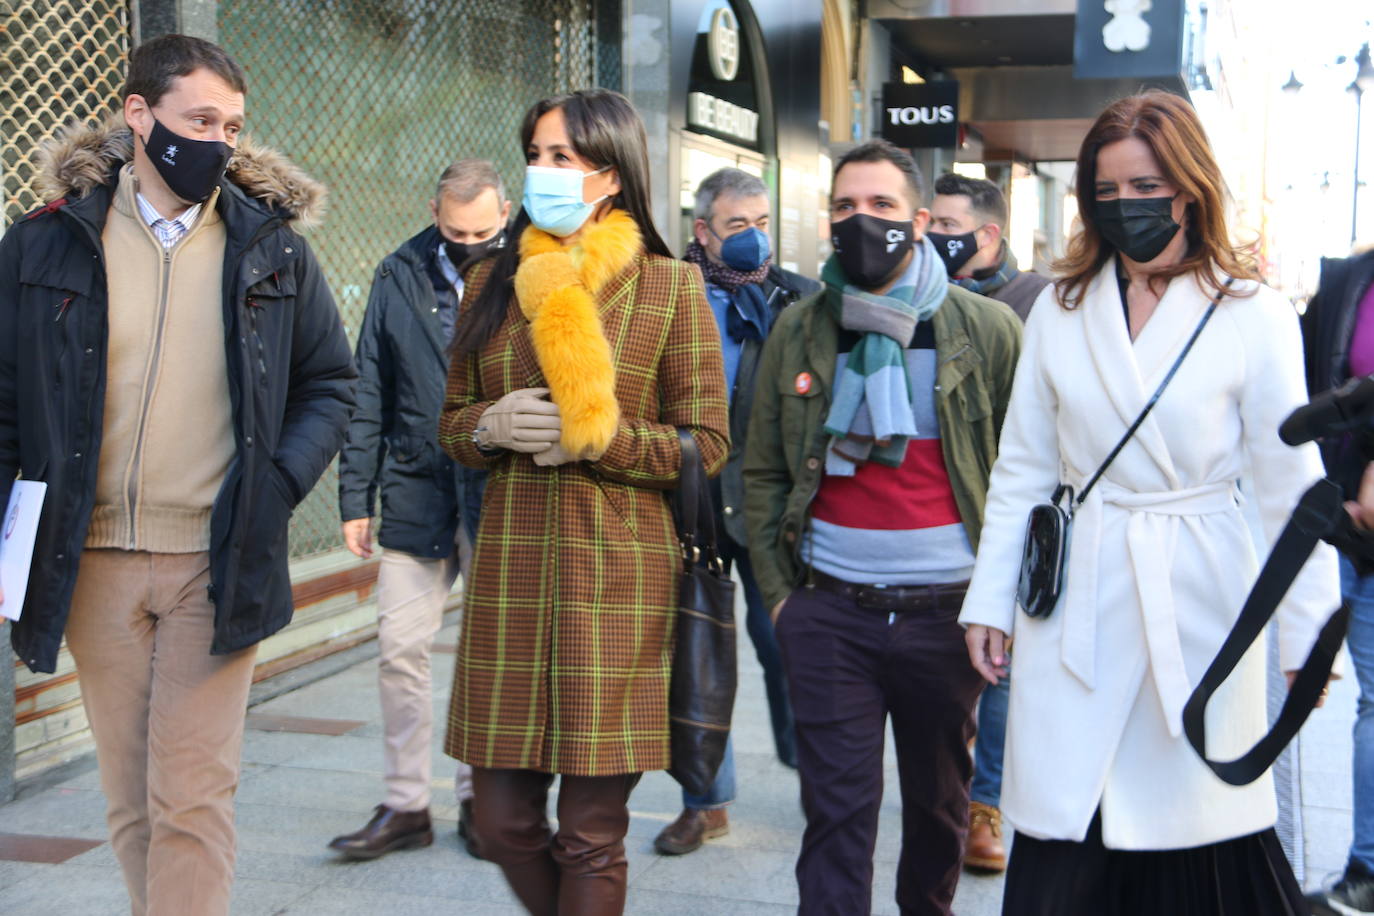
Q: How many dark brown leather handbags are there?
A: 1